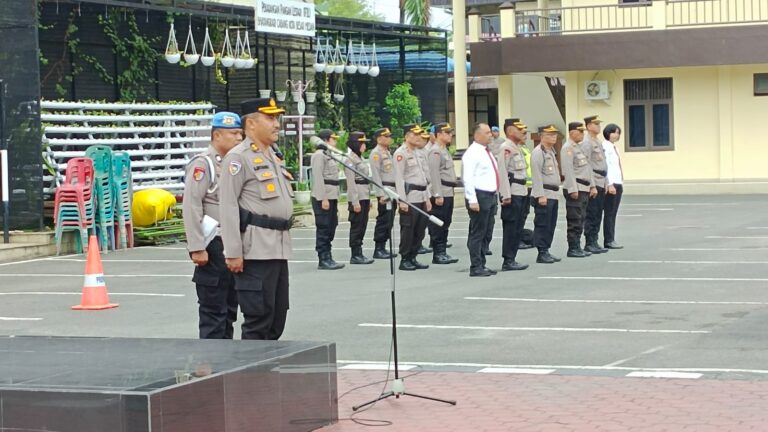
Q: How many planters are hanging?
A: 13